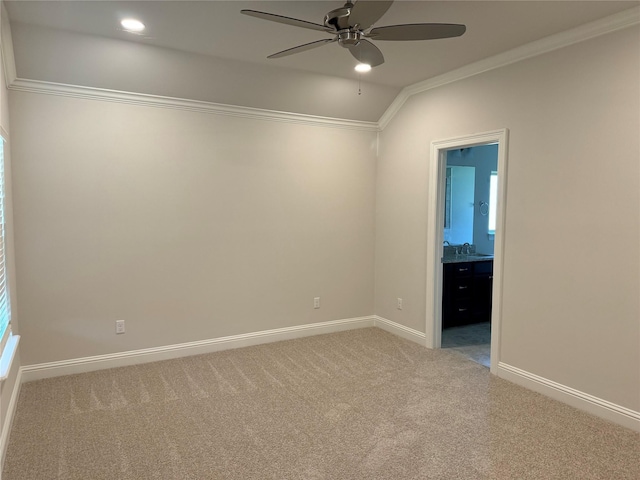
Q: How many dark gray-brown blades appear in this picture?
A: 5